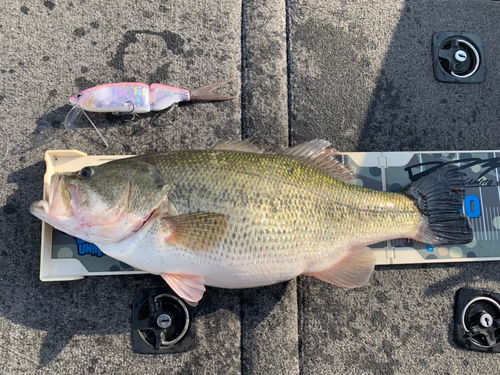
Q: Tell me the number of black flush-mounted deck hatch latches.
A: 3